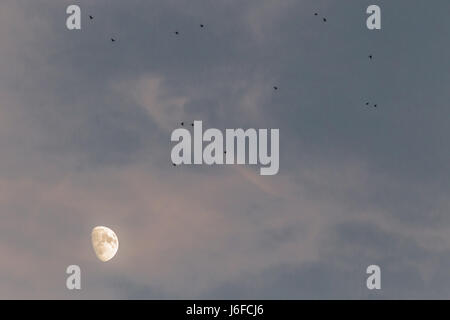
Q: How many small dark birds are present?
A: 14